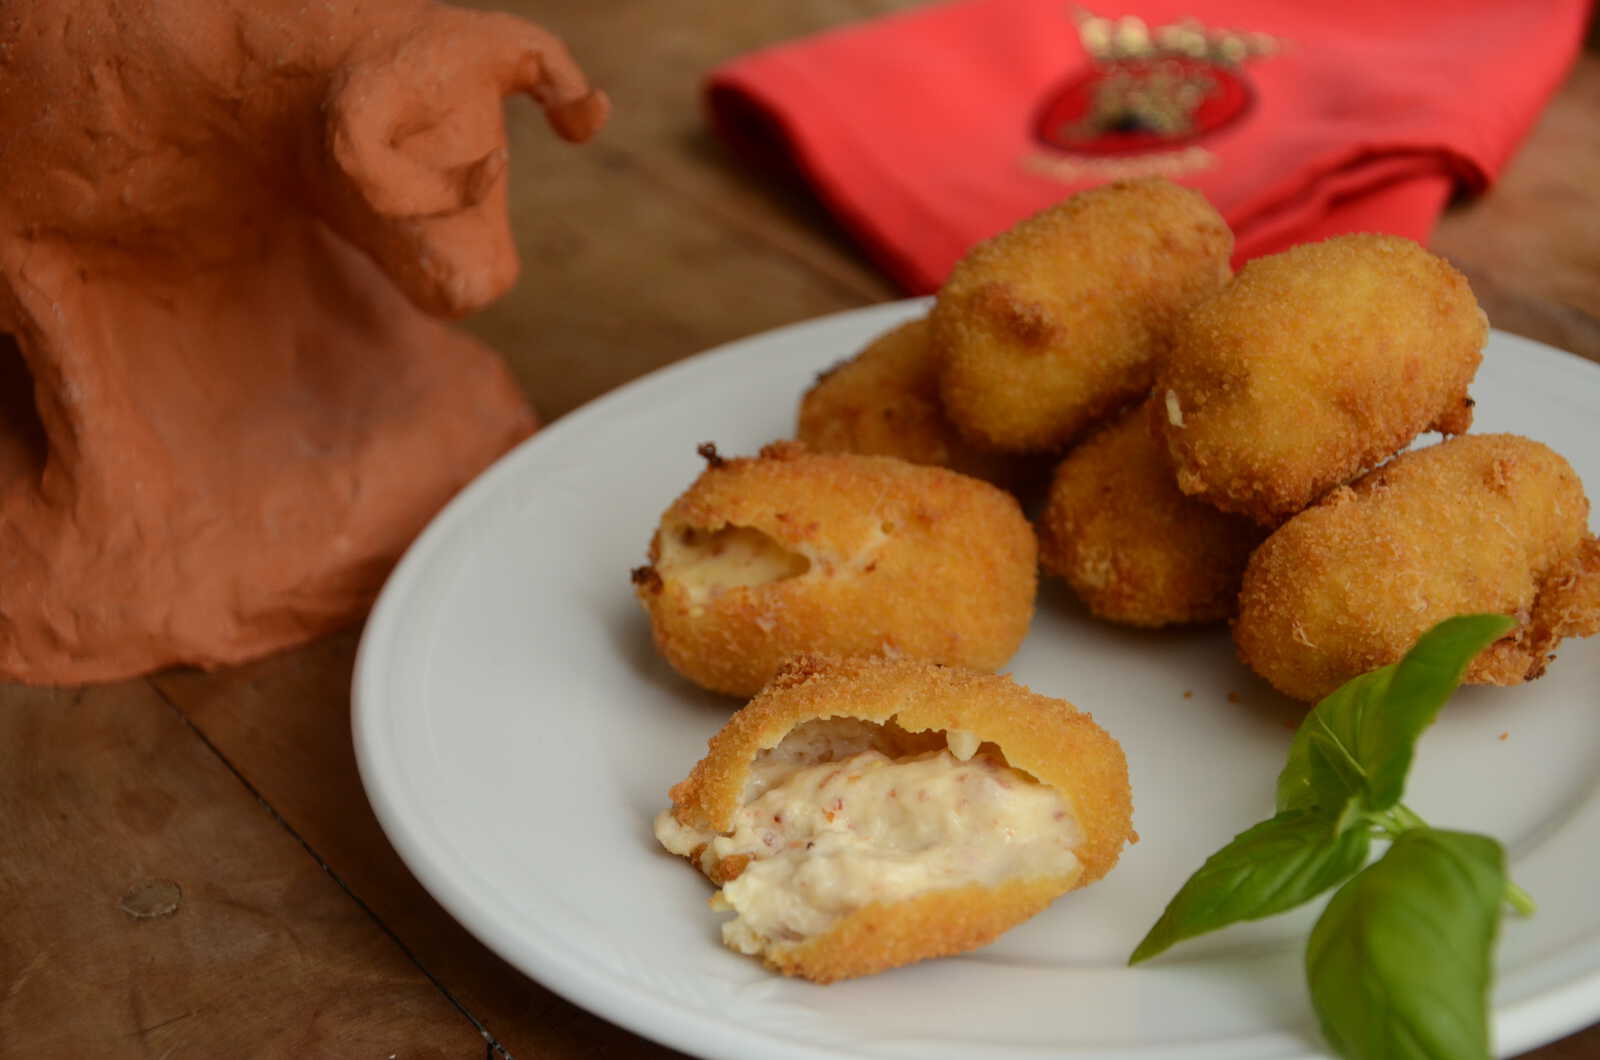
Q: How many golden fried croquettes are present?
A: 7